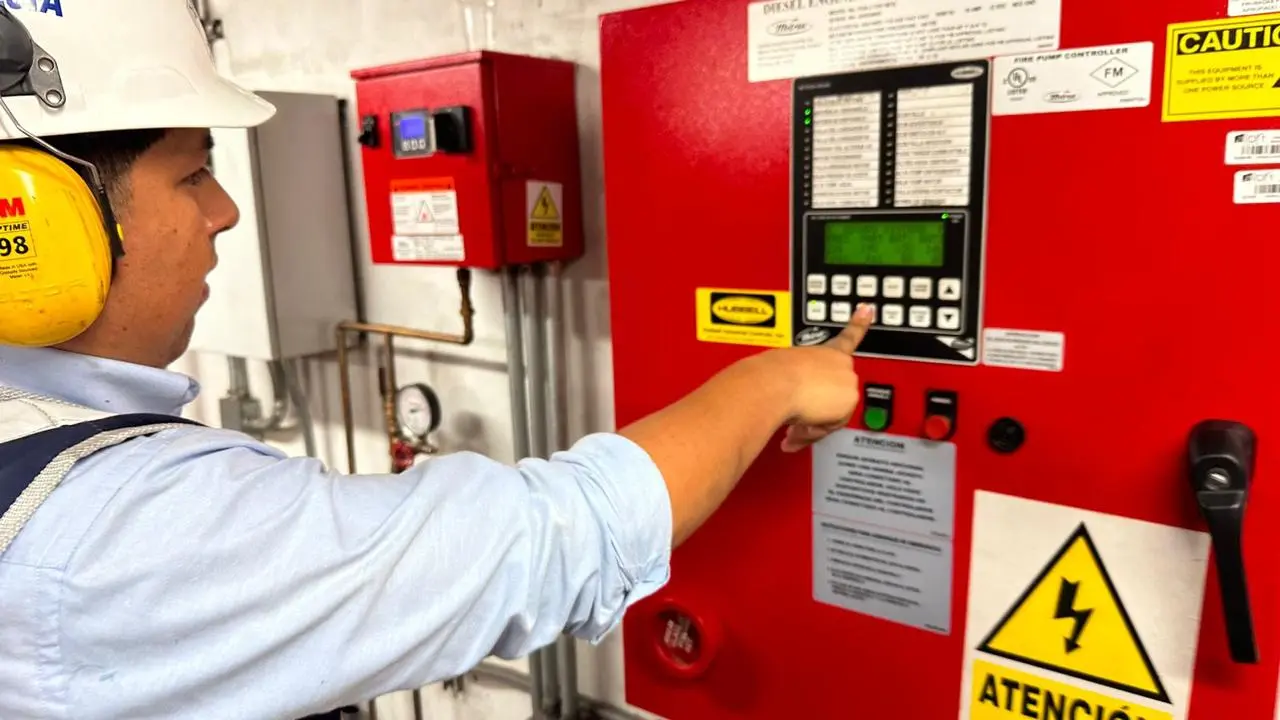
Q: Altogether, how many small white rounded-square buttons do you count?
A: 12